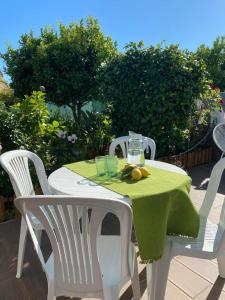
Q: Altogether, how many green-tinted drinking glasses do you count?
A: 2